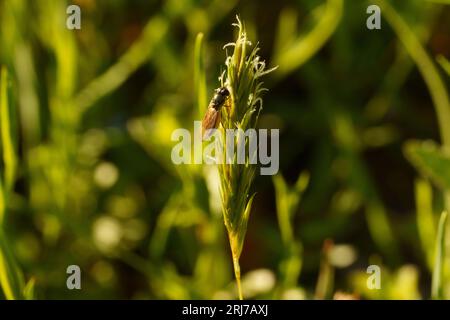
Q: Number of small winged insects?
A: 1